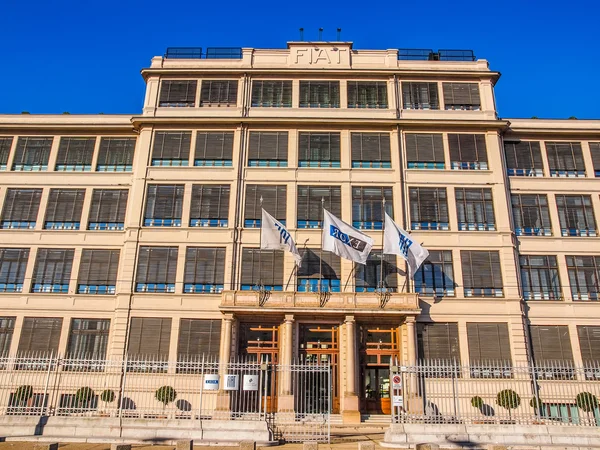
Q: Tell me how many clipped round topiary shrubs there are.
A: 8